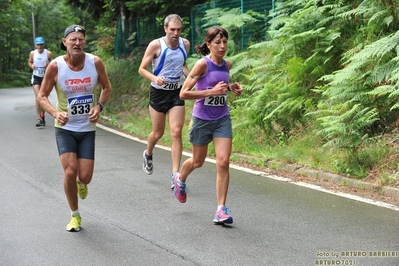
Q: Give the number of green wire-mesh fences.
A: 1